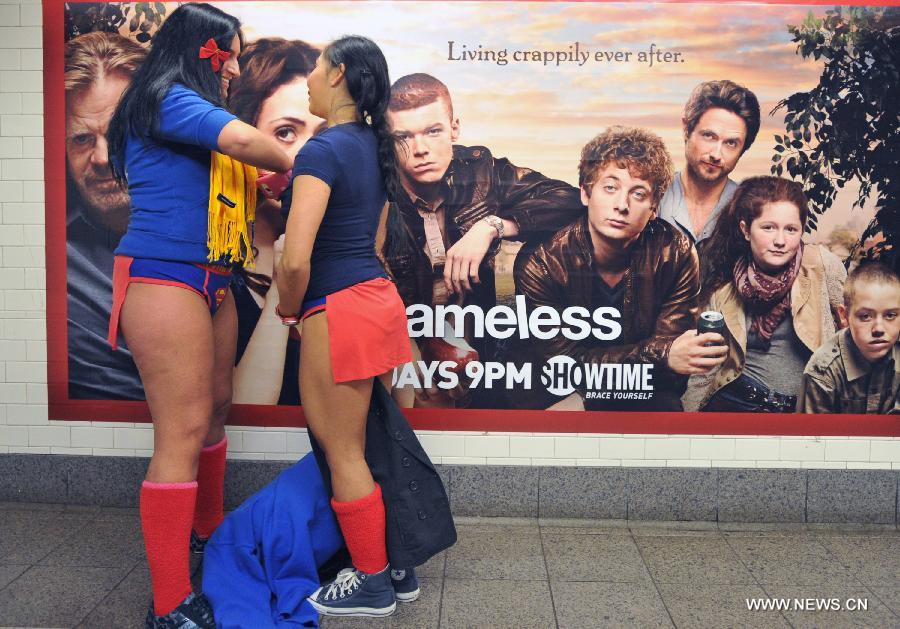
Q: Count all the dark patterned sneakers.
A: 2